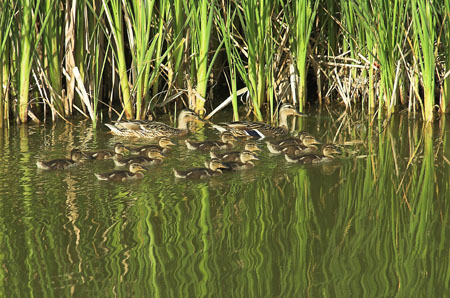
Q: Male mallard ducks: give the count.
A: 0